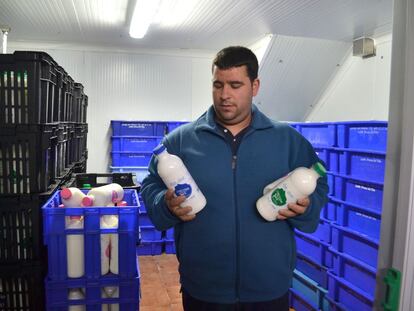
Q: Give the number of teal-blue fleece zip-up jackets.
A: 1